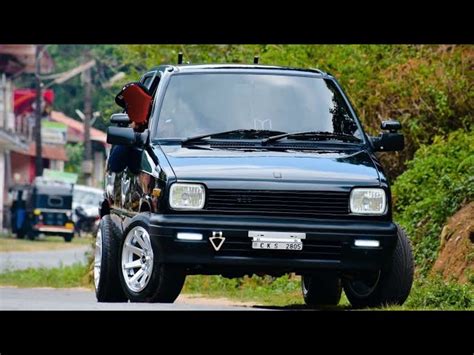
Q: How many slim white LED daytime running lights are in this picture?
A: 2